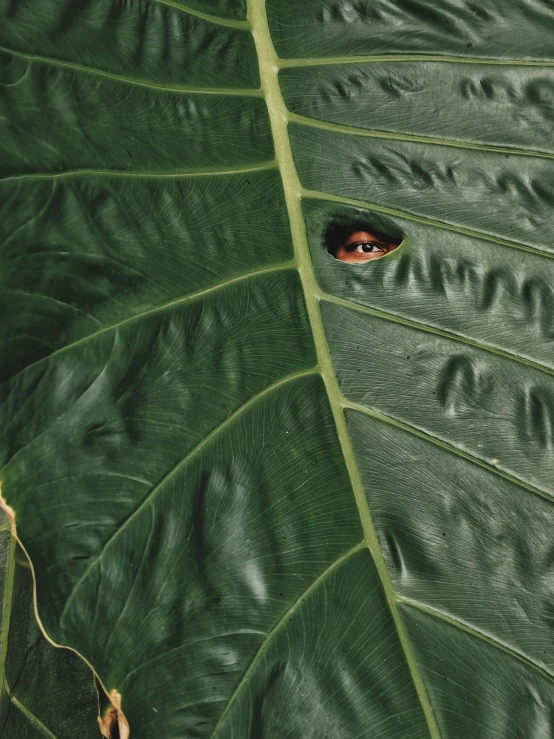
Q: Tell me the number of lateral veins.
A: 12